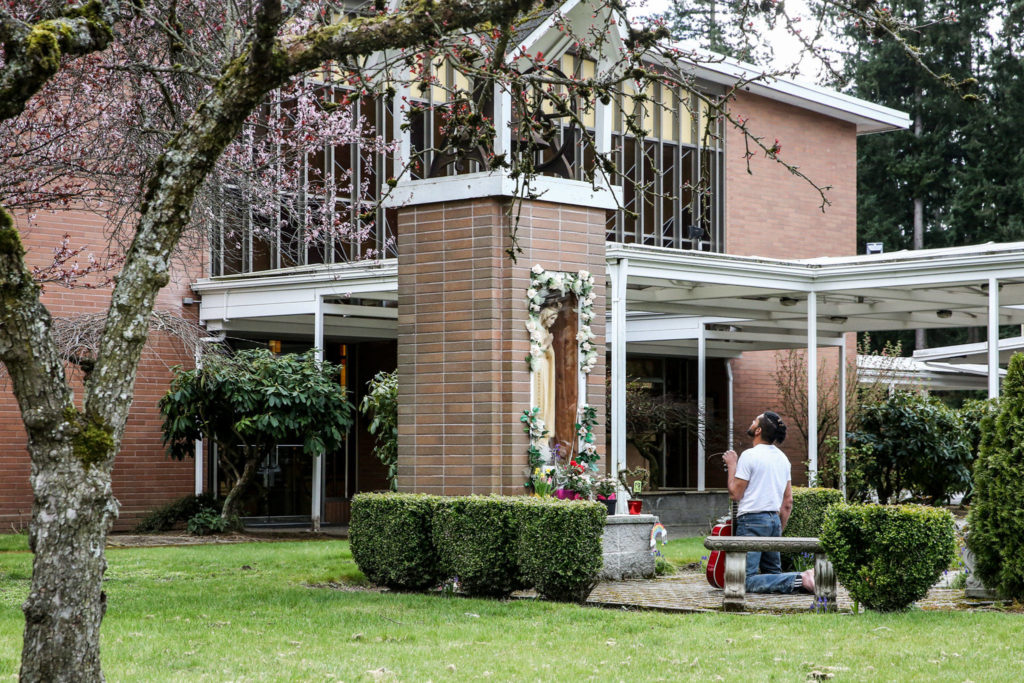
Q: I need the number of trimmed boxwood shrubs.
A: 5